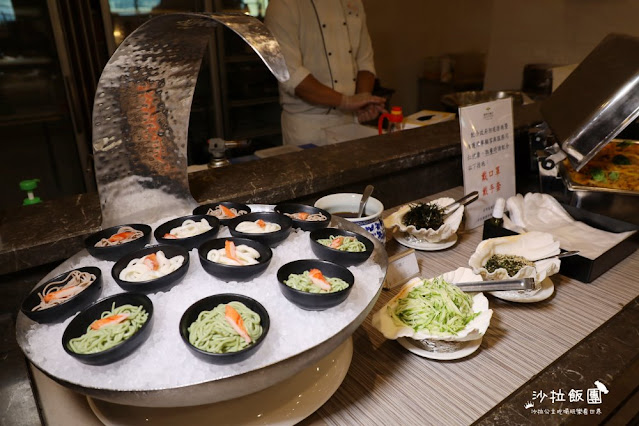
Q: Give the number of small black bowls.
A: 12